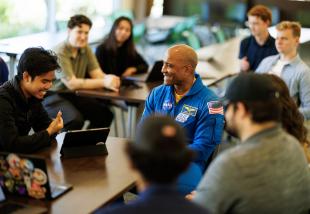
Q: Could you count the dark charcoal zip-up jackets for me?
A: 1